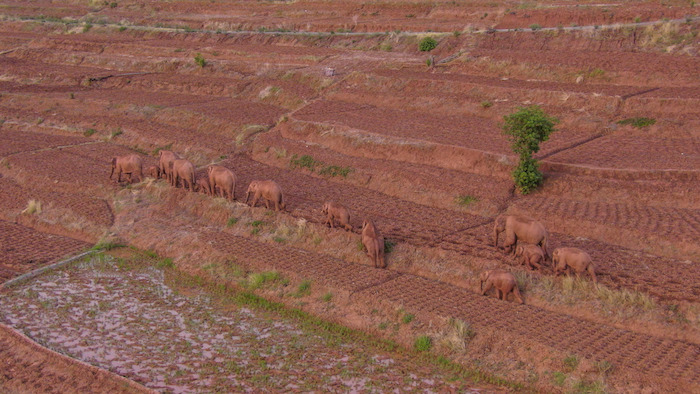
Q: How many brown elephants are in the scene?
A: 13